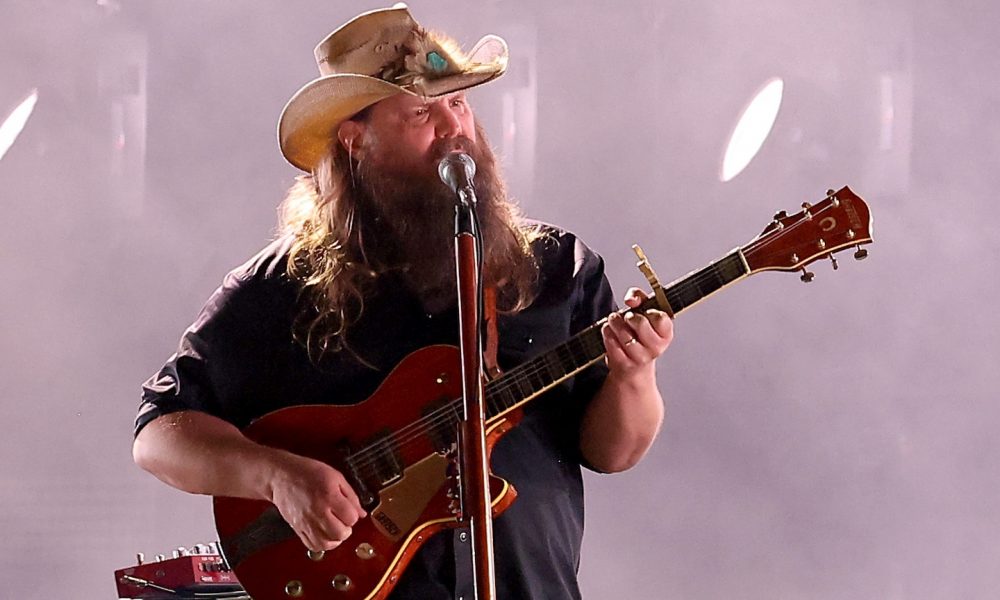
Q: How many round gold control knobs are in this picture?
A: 4